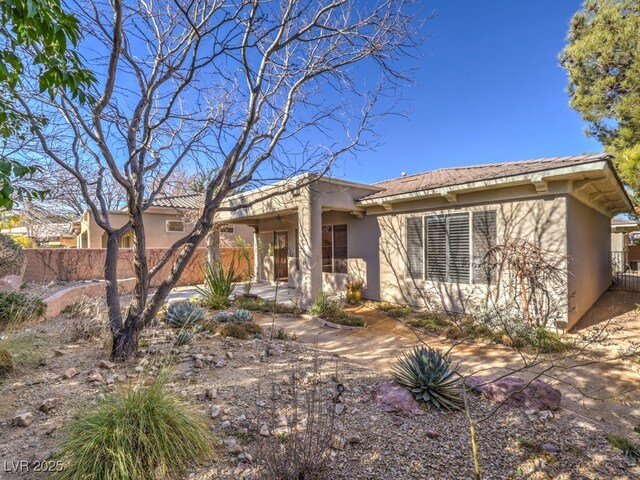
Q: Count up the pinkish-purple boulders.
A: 2